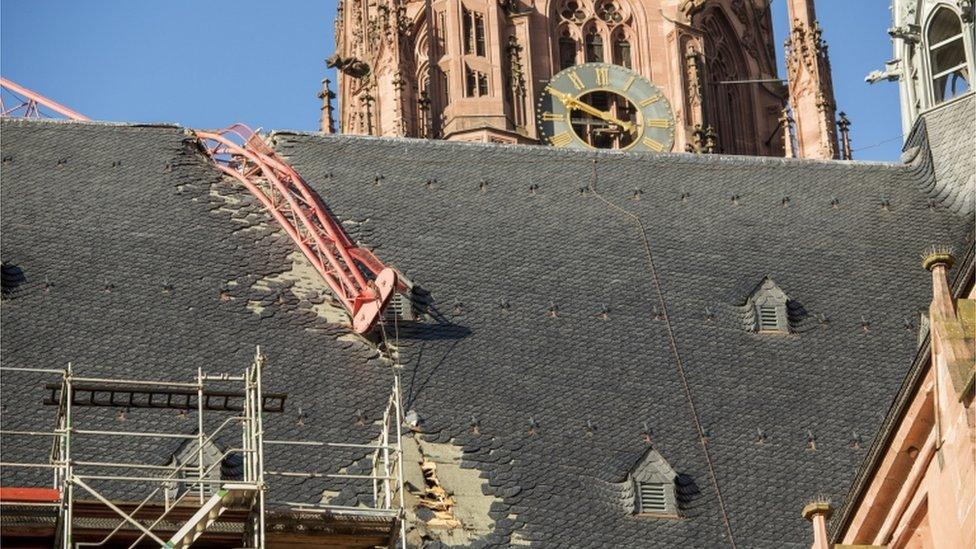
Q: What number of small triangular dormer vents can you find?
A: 4